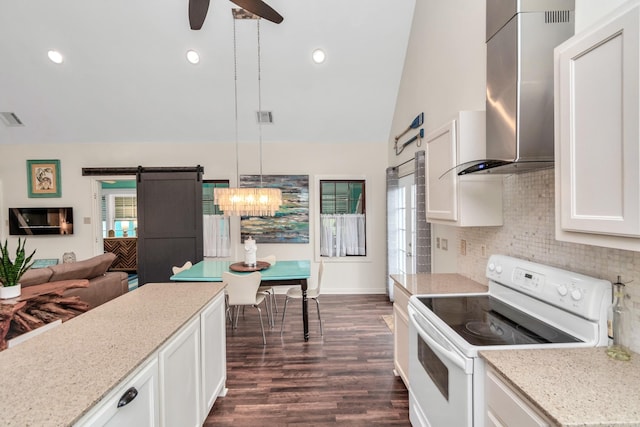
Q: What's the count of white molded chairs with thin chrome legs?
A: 4